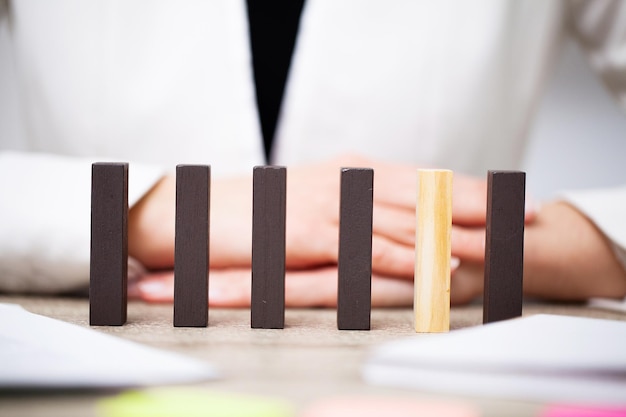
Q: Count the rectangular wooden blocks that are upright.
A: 6